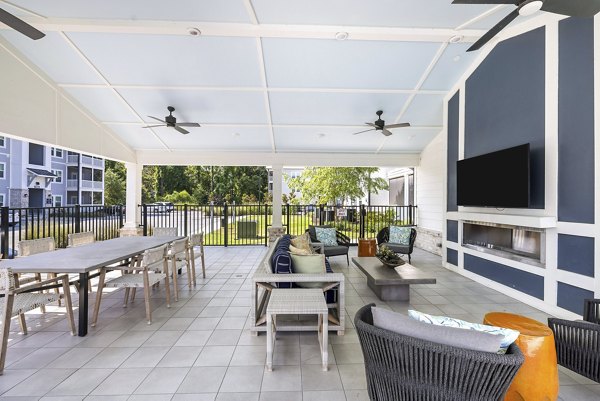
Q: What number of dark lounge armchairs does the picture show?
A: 4